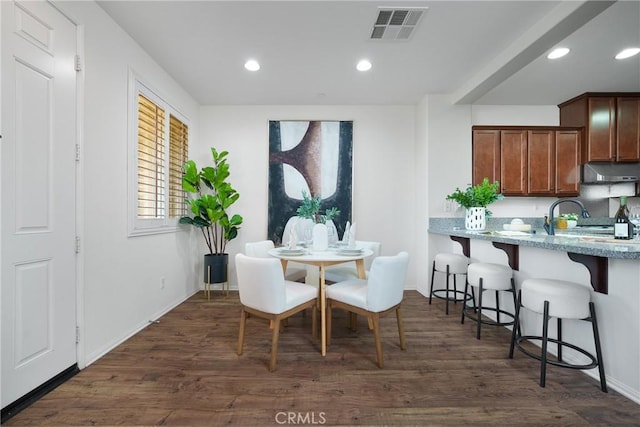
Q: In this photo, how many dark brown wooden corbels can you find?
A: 3